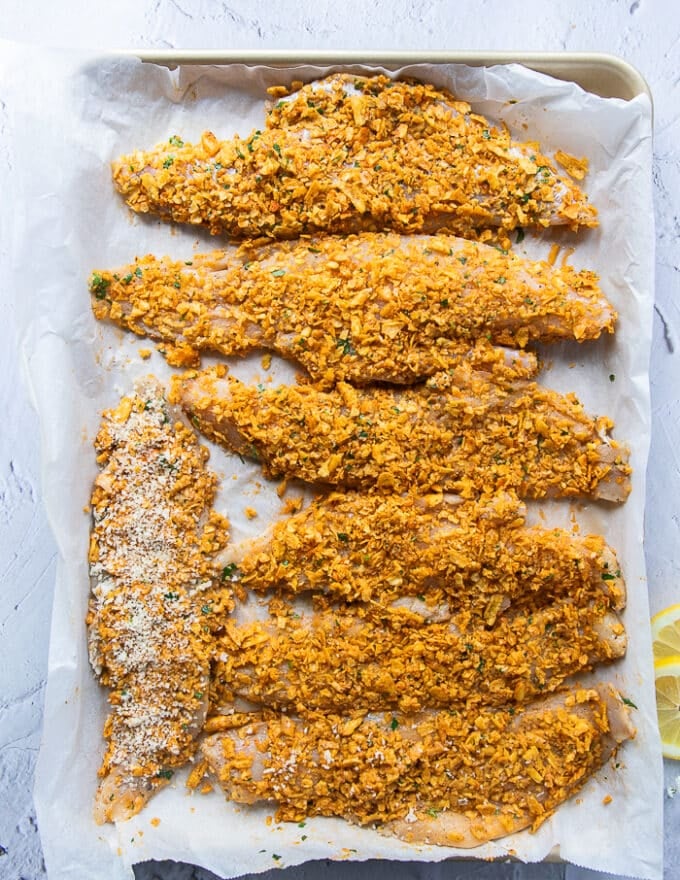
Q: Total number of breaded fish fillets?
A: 7